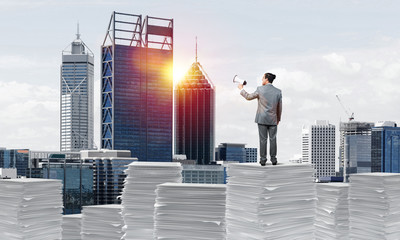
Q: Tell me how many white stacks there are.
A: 8